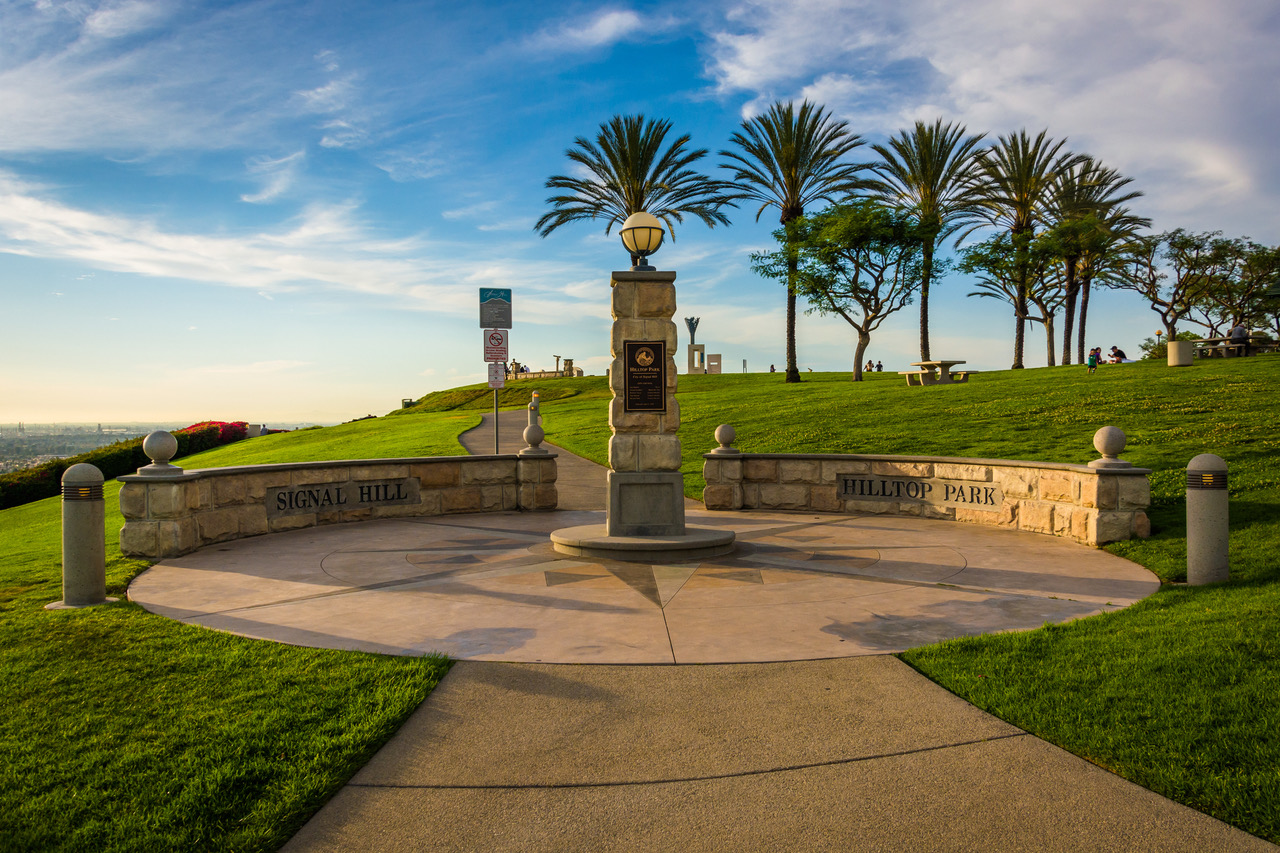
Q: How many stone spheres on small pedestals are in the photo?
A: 4